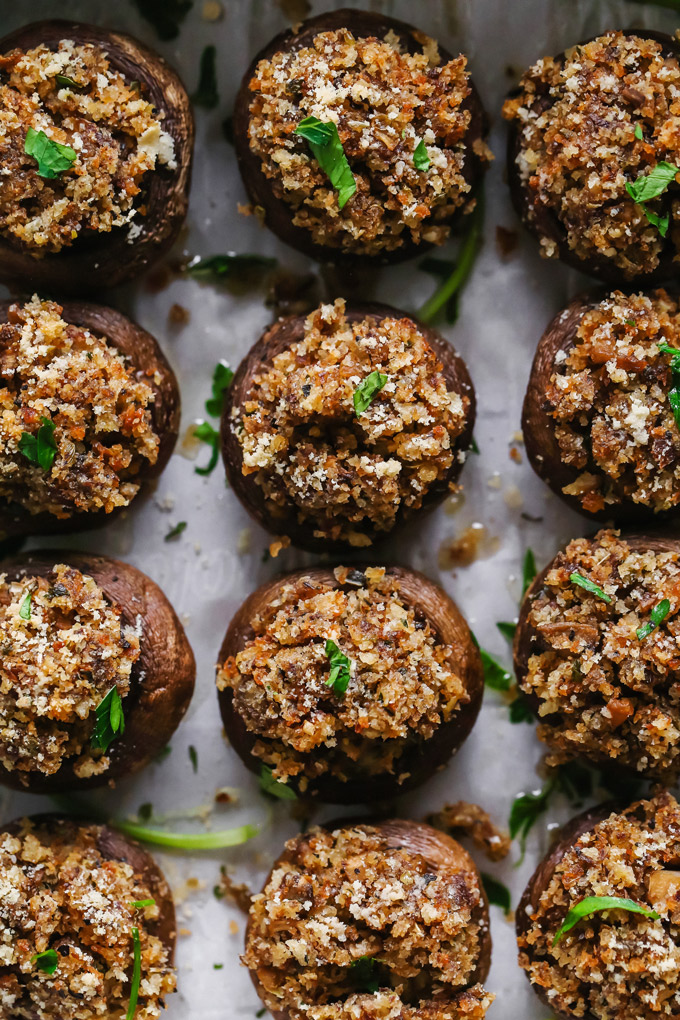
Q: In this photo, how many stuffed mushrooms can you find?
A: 12